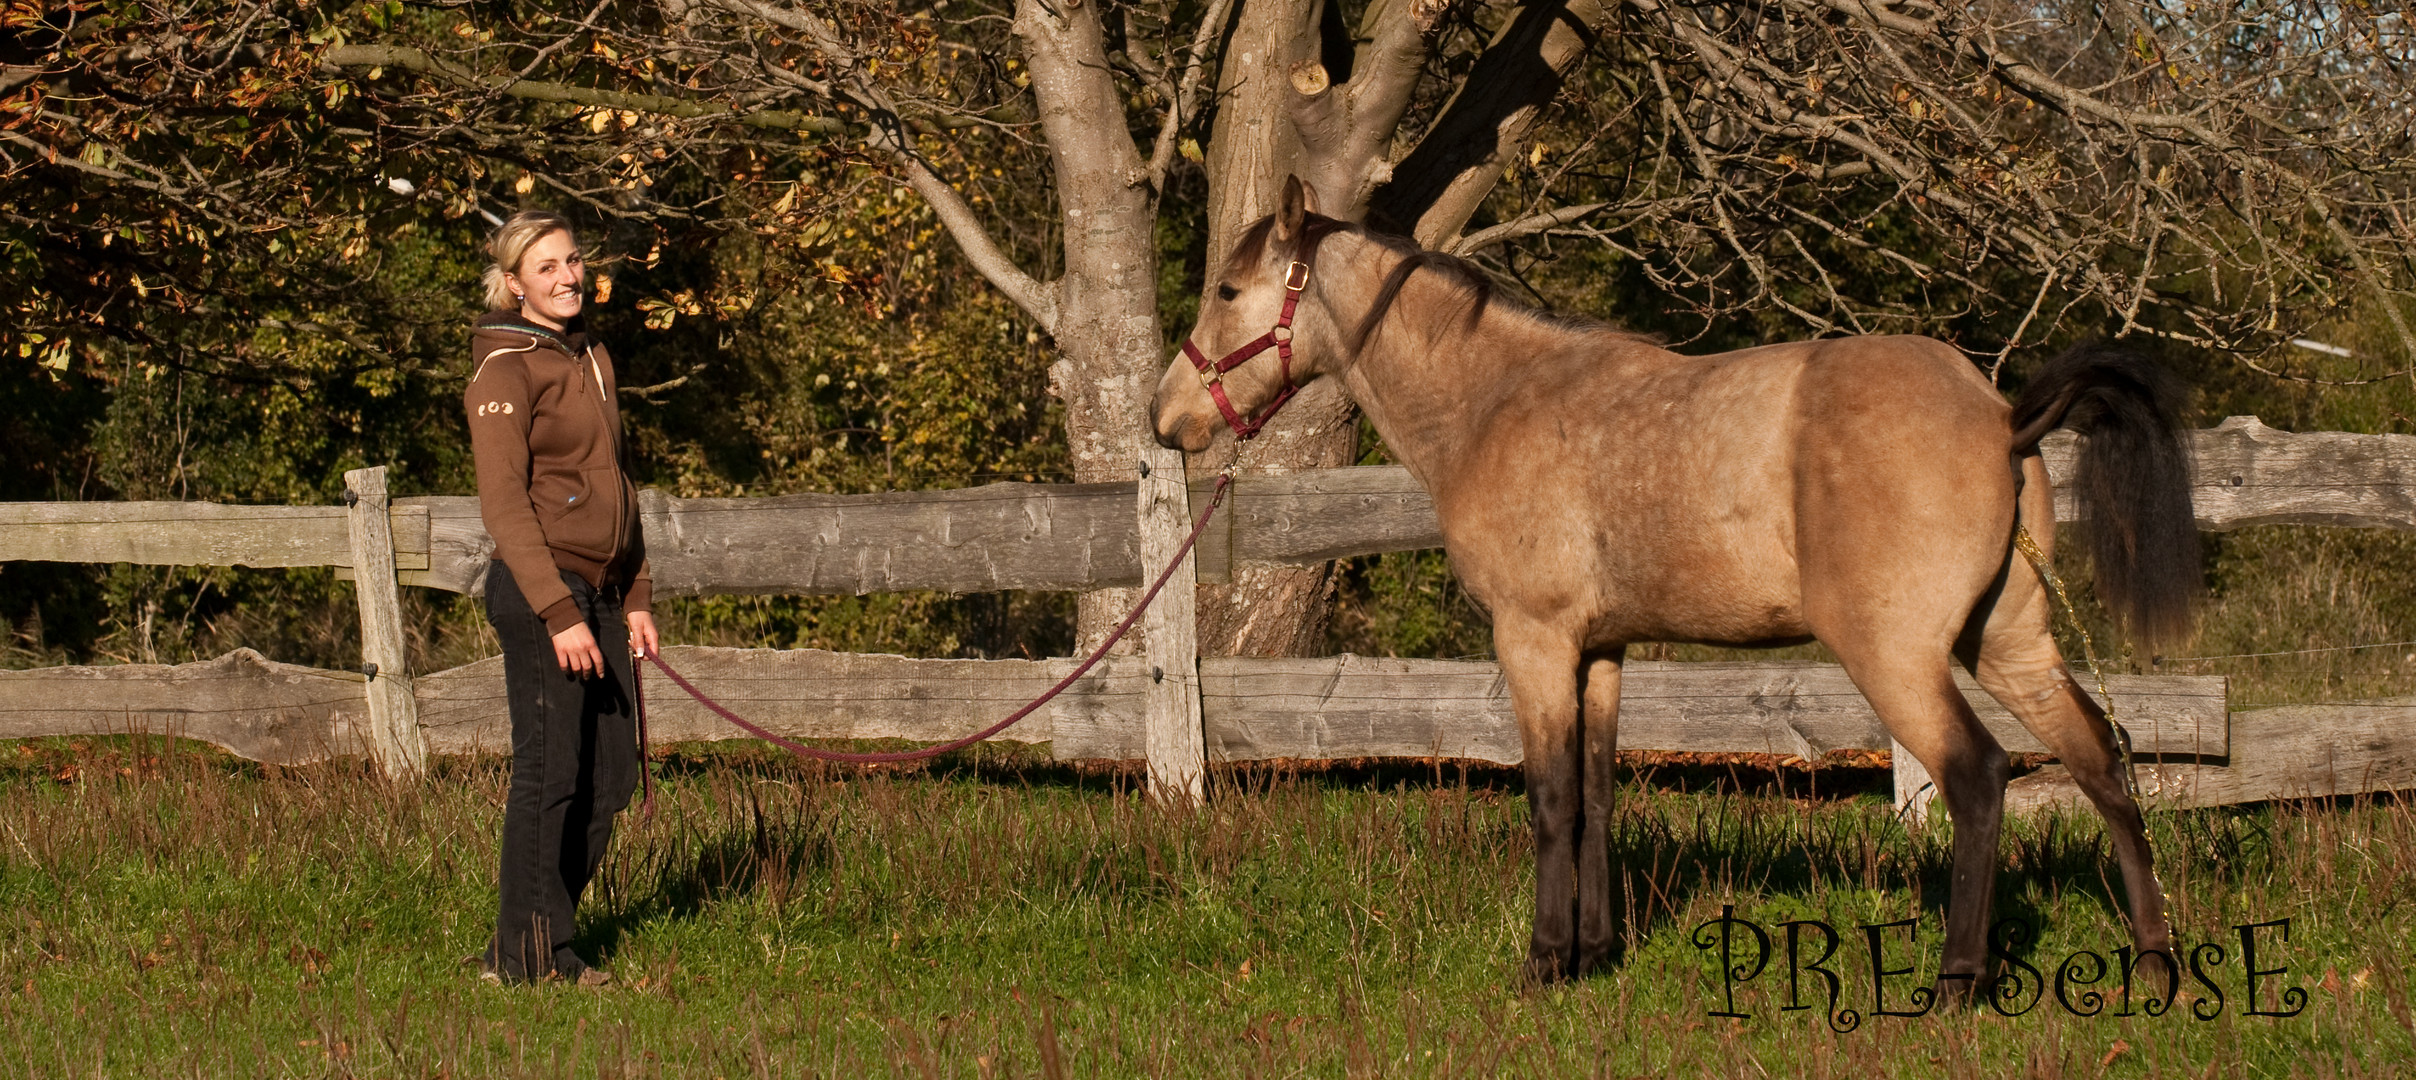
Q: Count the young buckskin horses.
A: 1